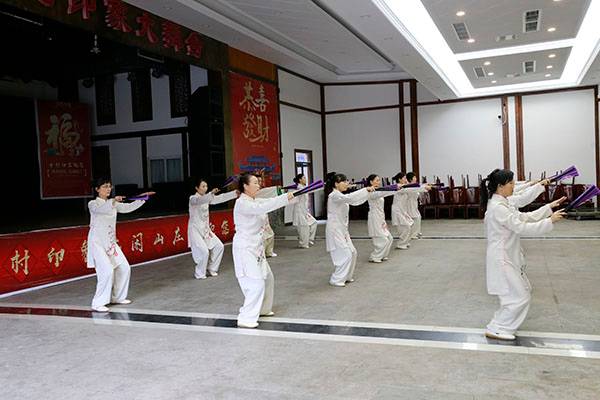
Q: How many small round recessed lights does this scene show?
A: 10